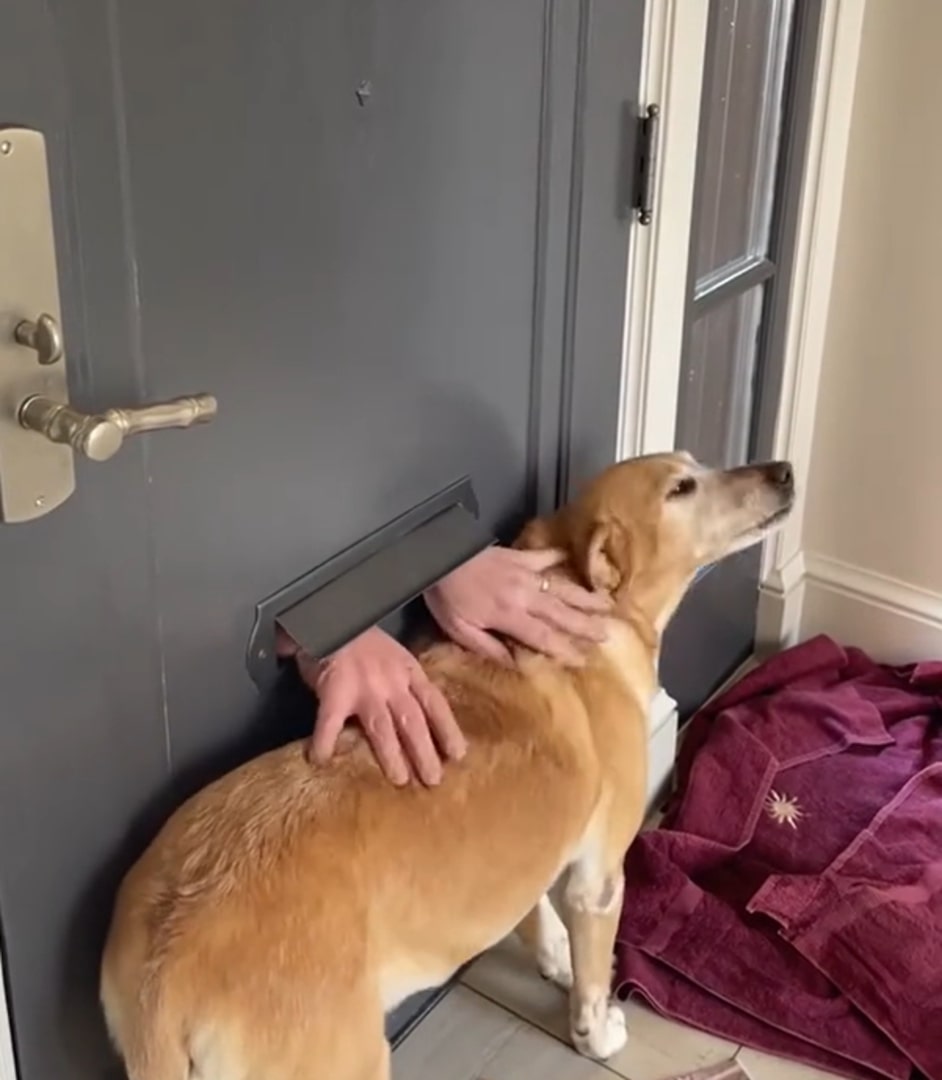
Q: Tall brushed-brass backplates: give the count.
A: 1